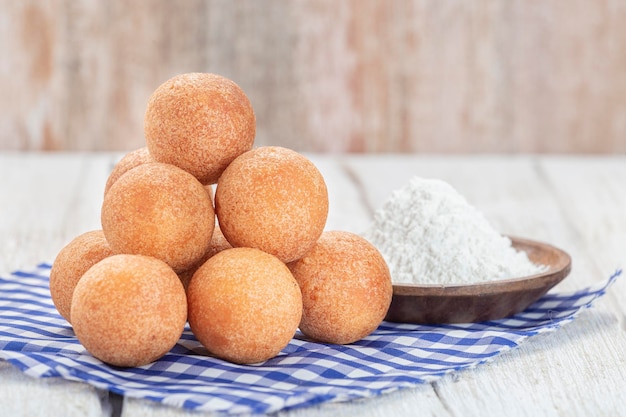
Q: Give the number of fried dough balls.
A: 9